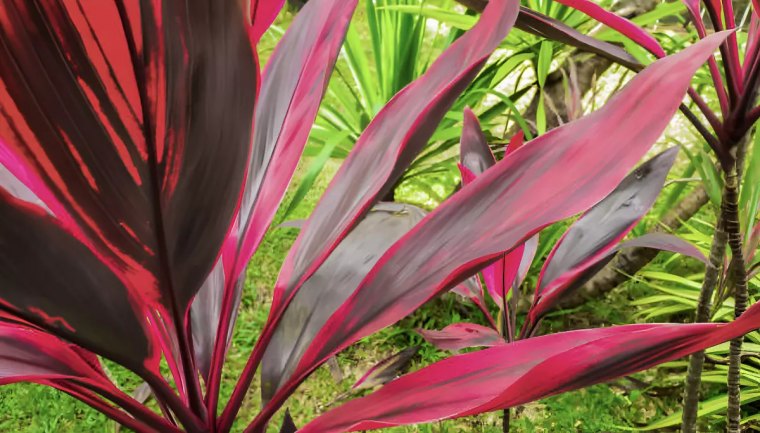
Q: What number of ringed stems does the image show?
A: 2